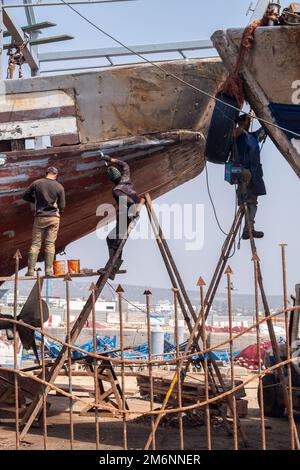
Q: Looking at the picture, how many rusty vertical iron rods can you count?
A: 11